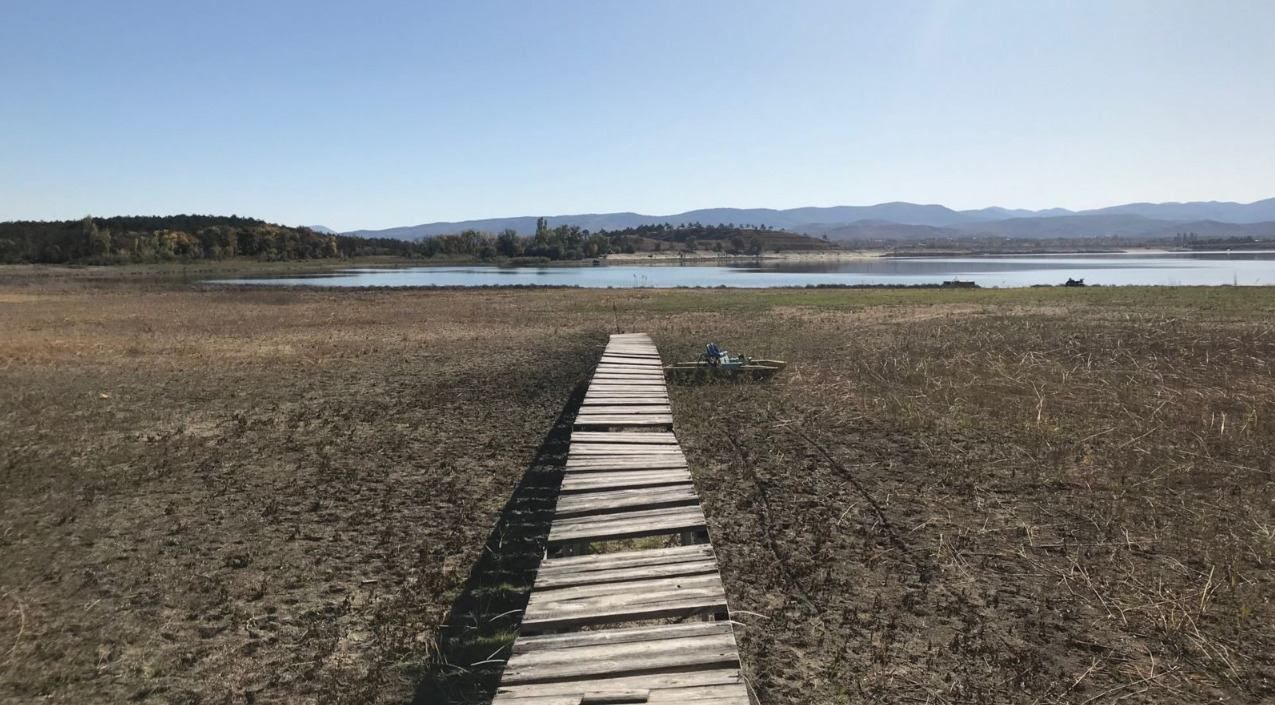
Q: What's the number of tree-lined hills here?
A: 2